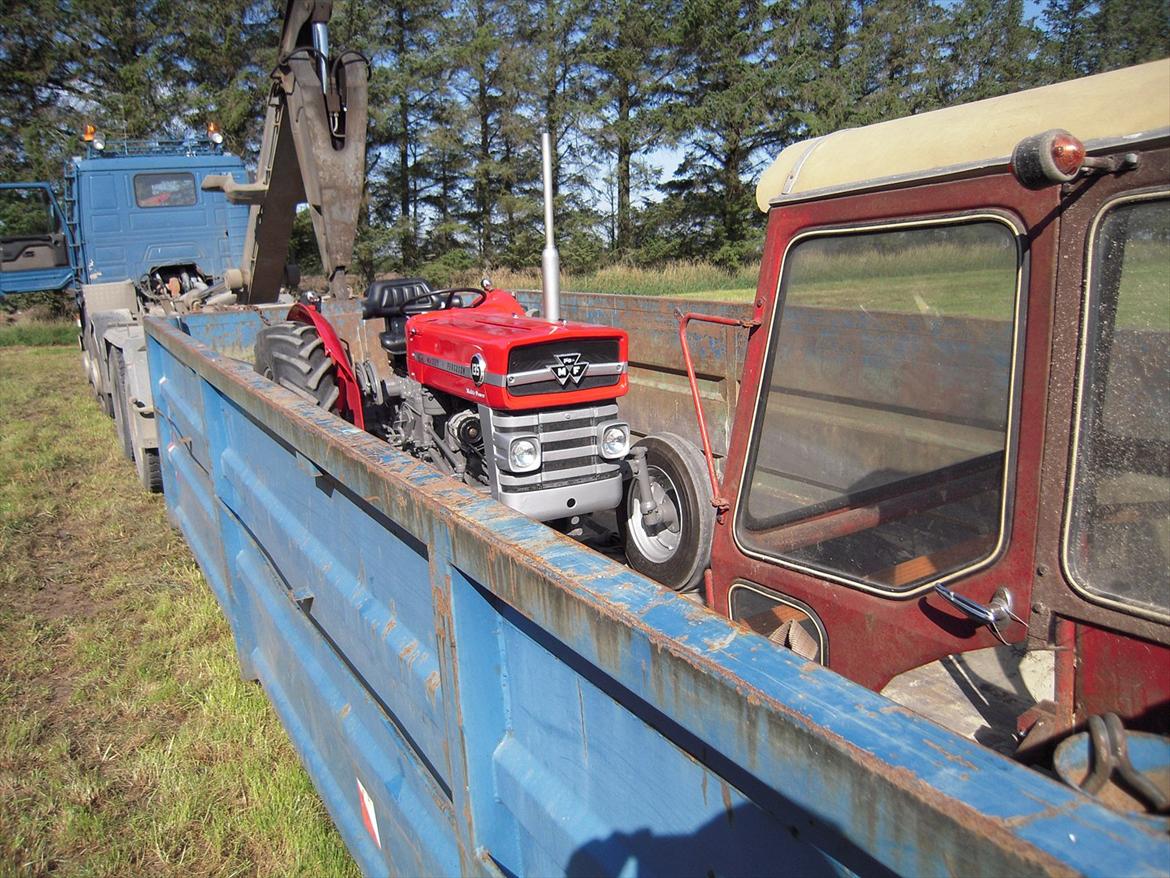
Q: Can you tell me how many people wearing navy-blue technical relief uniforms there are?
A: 0